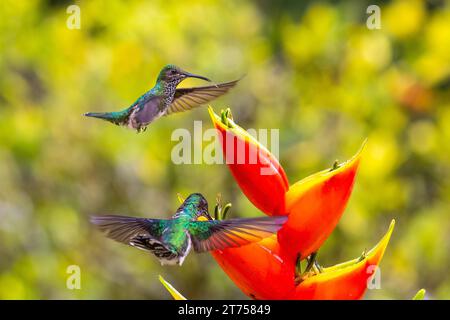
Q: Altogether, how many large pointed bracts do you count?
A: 4